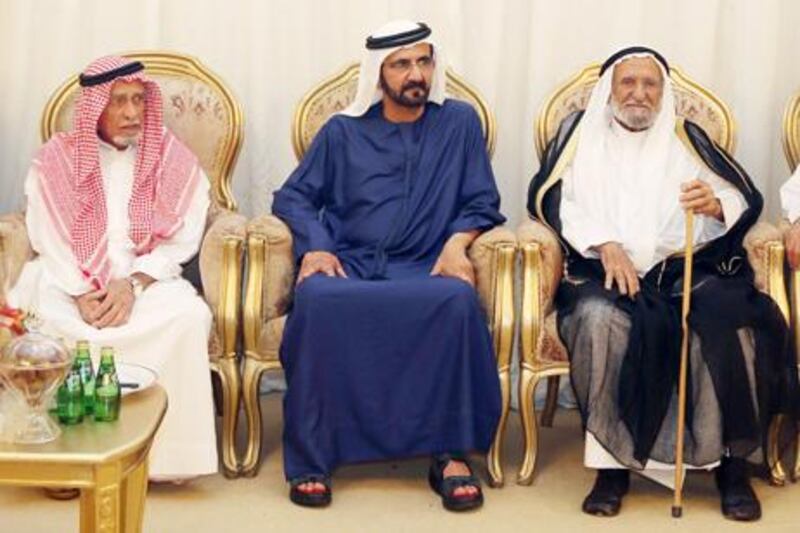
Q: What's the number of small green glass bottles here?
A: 3